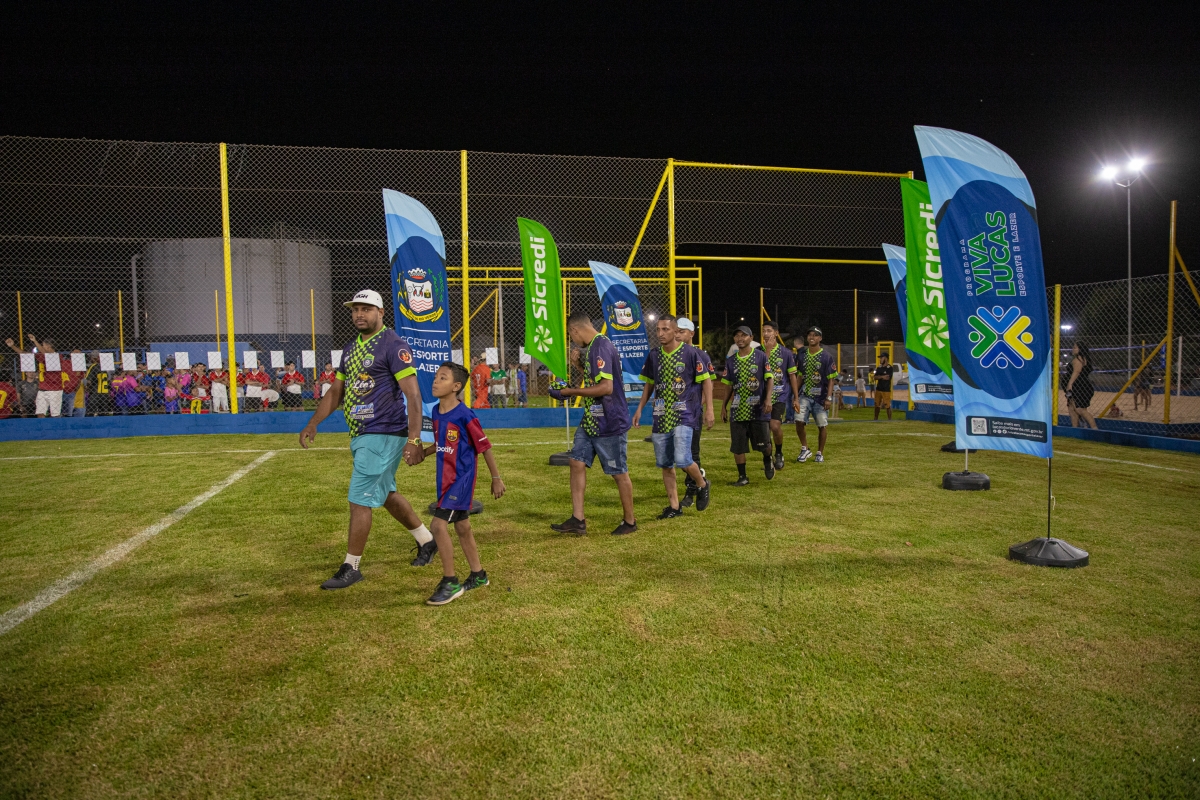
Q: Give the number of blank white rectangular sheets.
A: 15